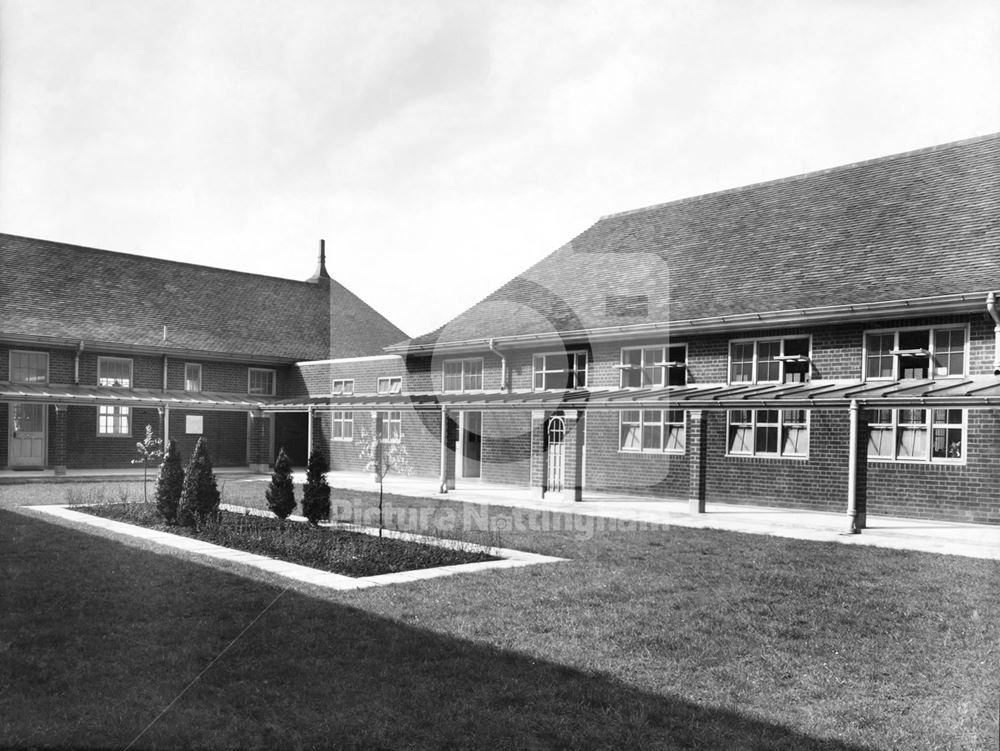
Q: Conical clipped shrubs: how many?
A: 4